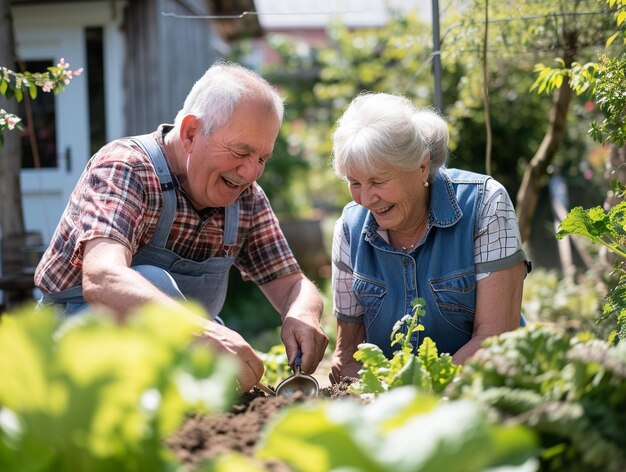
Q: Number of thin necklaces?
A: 1